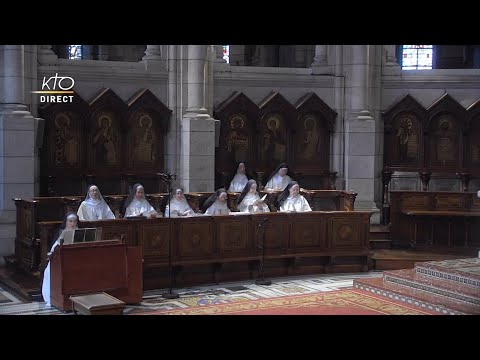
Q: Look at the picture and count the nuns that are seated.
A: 9